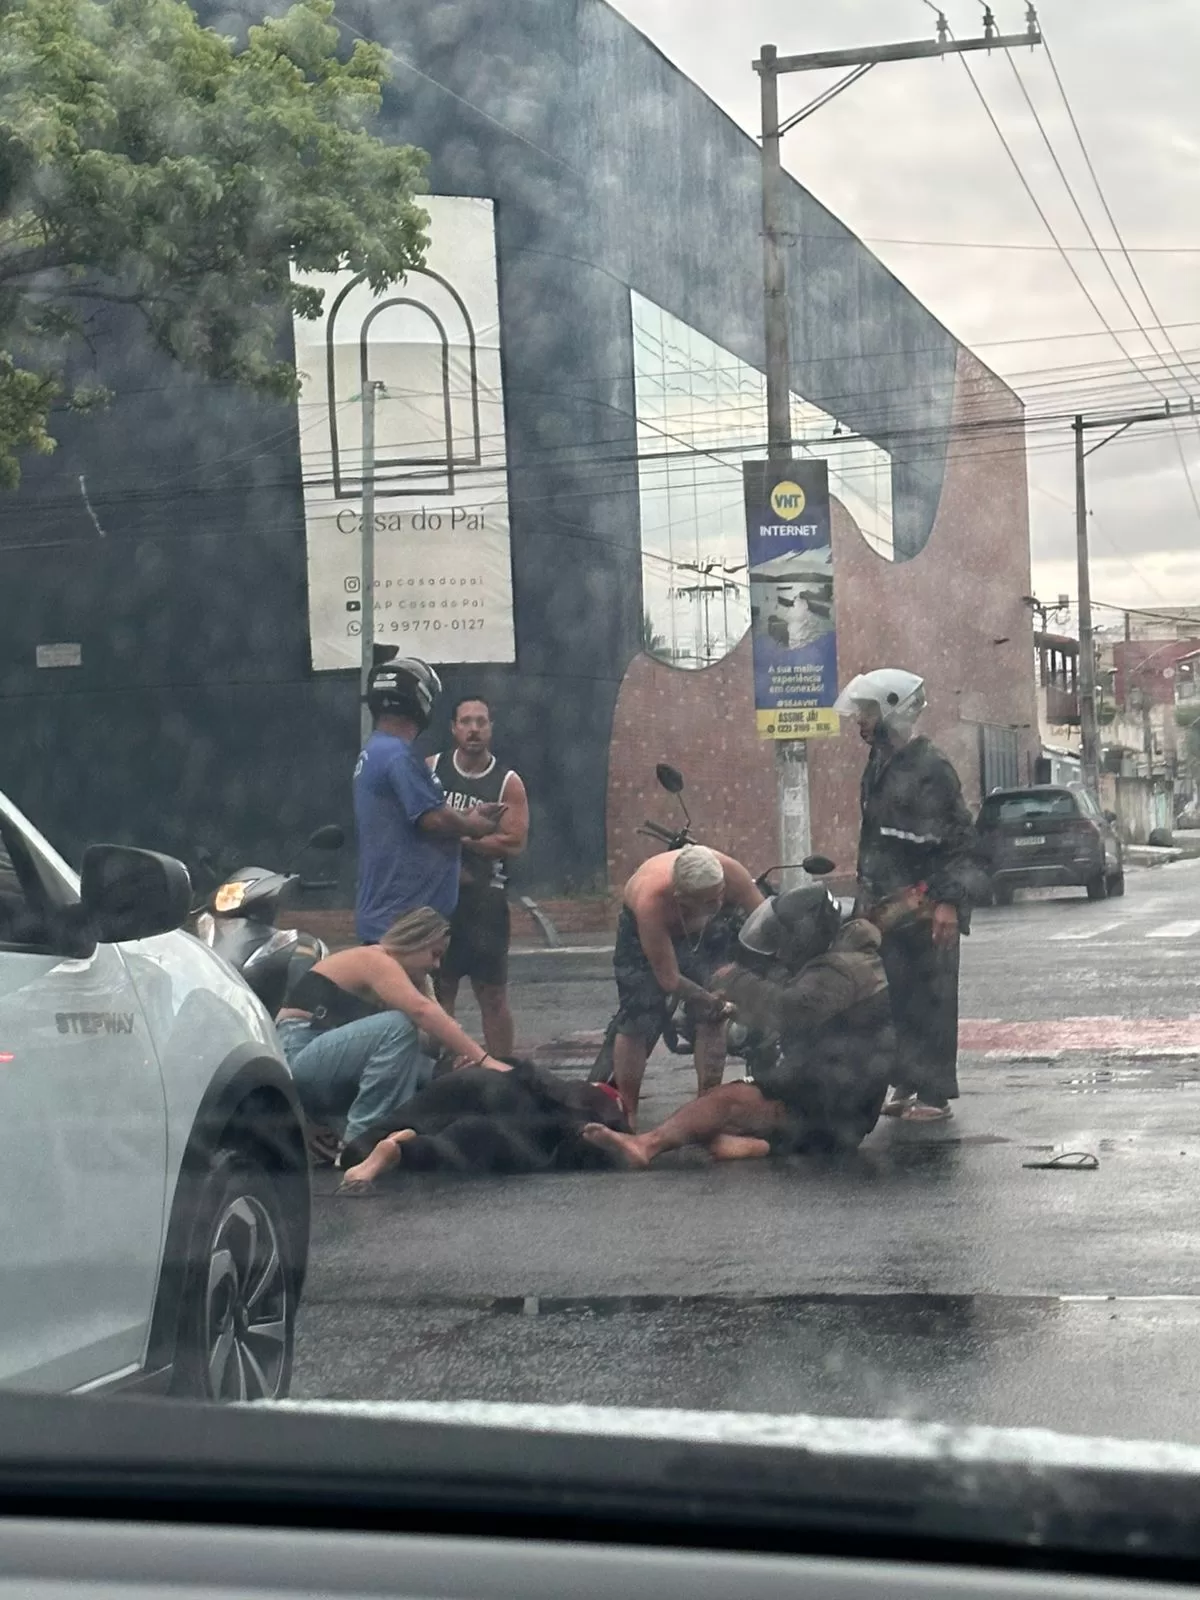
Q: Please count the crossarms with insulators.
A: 2